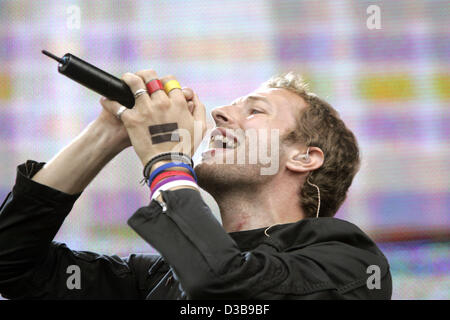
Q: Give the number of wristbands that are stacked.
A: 5